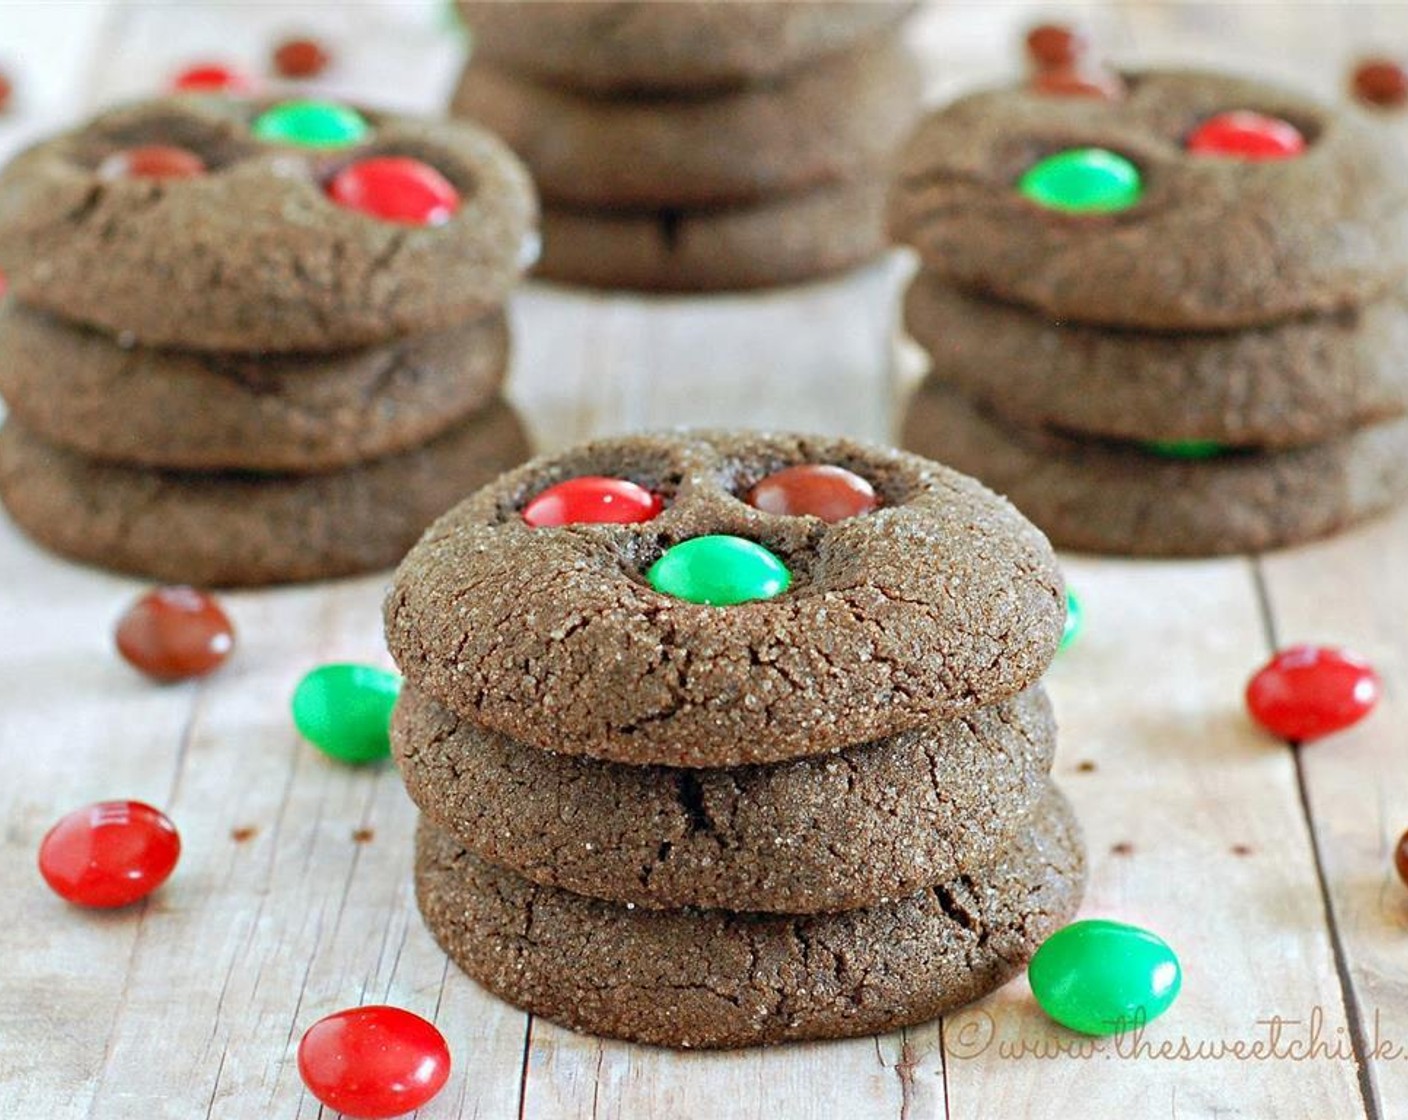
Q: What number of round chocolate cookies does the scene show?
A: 12